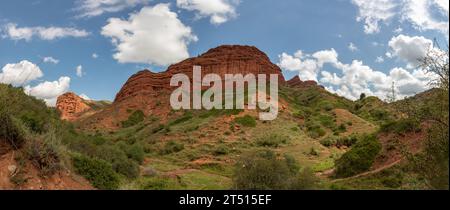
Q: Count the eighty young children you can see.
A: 0